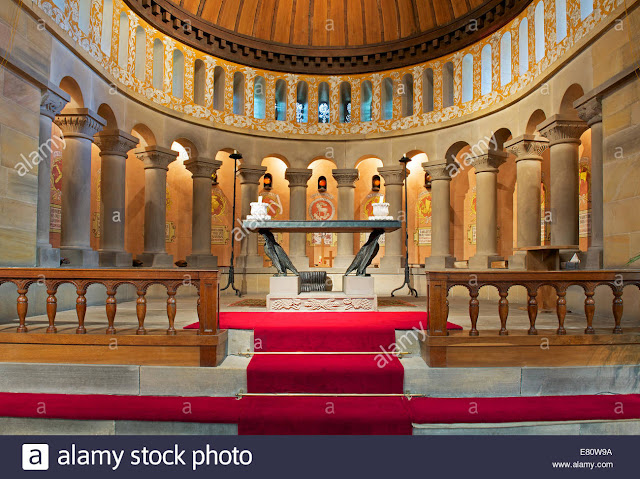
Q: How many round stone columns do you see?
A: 14